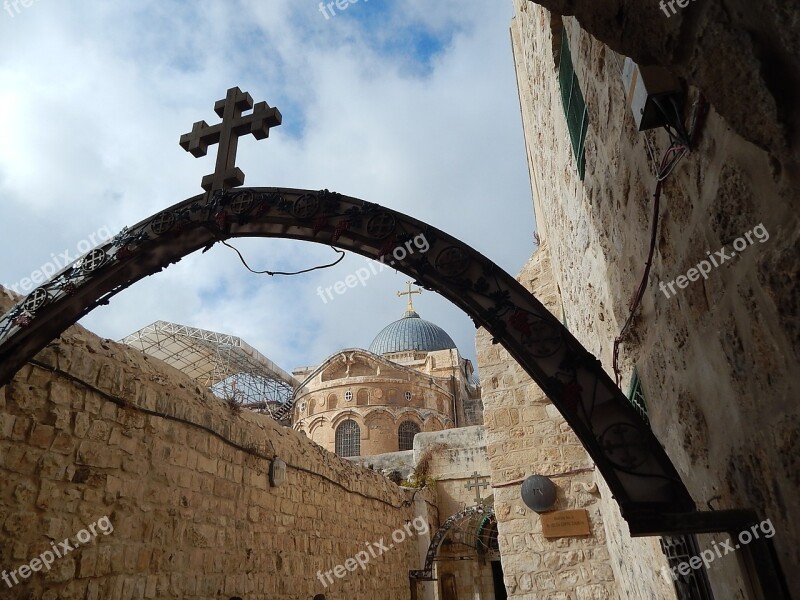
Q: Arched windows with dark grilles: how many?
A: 2